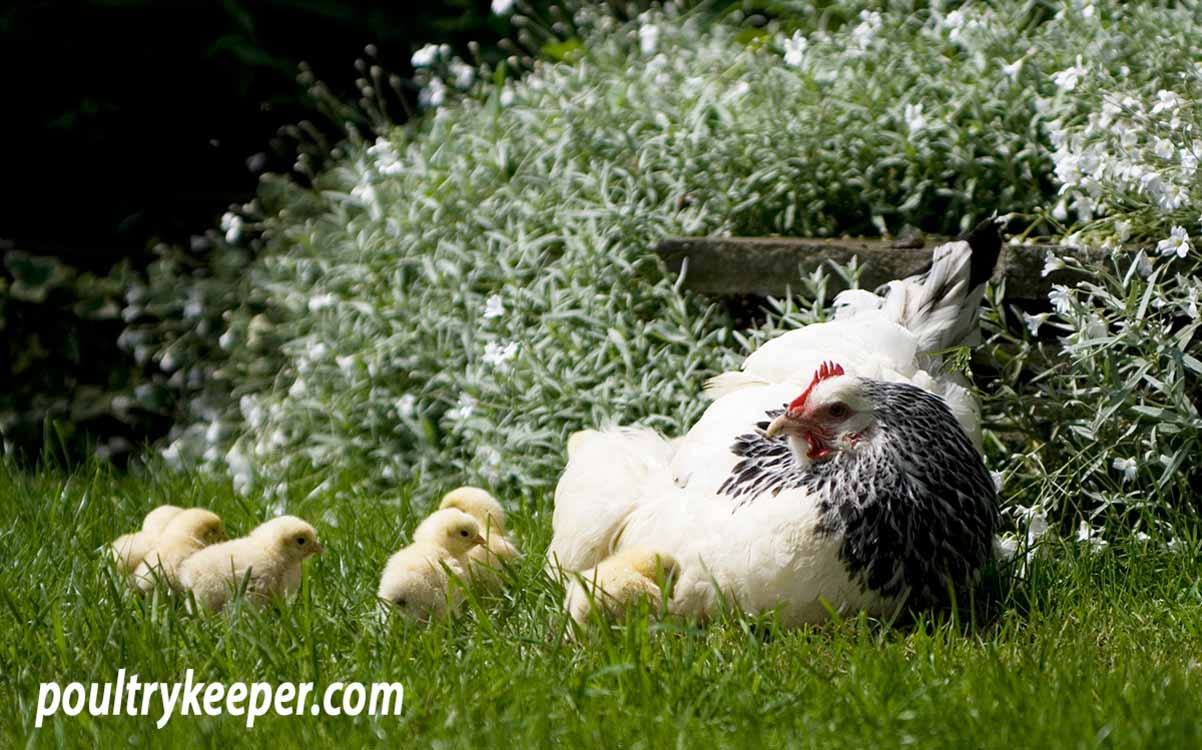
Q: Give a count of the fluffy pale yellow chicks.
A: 6